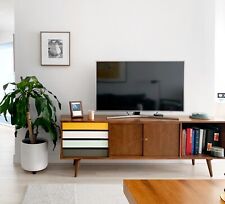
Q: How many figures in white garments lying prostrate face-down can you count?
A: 0